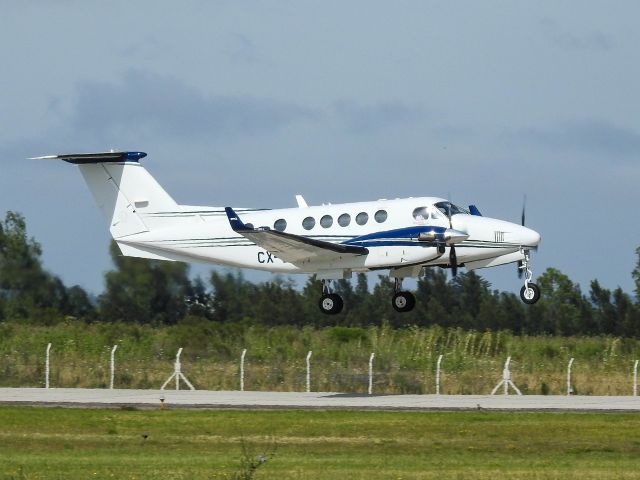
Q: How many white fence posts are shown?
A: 10